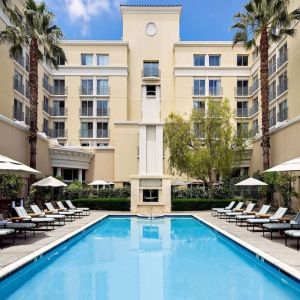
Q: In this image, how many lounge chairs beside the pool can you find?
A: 14